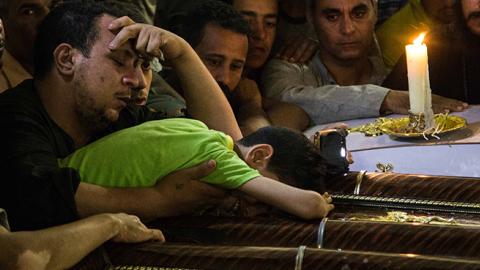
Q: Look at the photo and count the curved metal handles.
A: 3